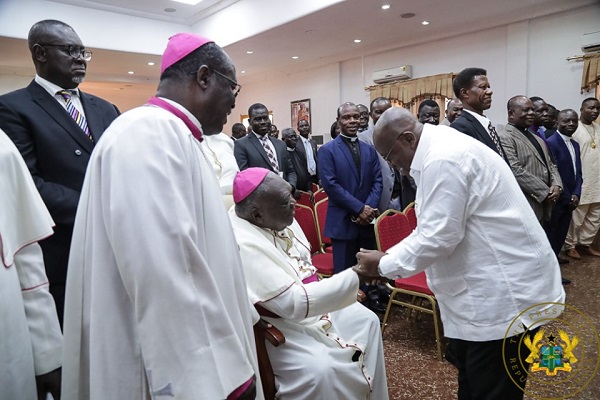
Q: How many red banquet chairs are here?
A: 7